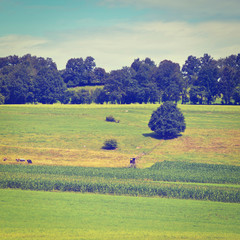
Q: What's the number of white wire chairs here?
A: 0